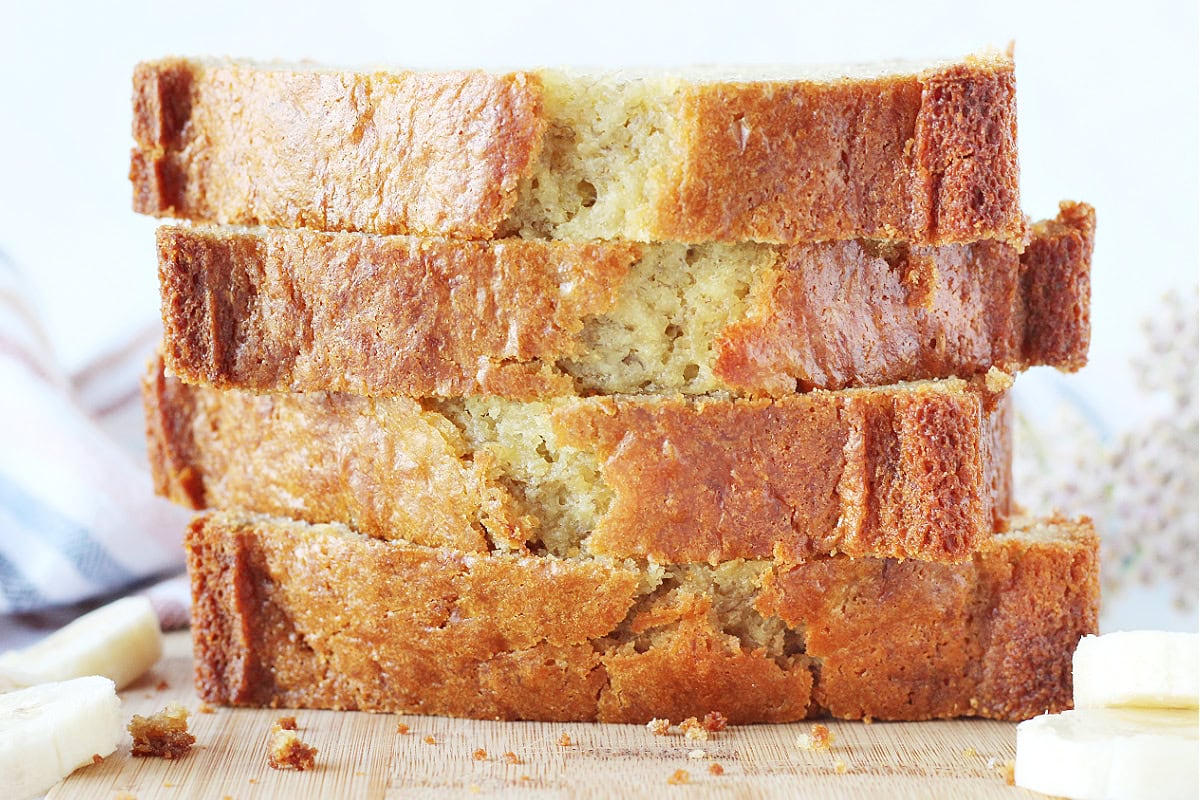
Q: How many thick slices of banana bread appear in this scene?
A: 4